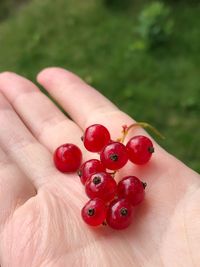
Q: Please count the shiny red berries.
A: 9